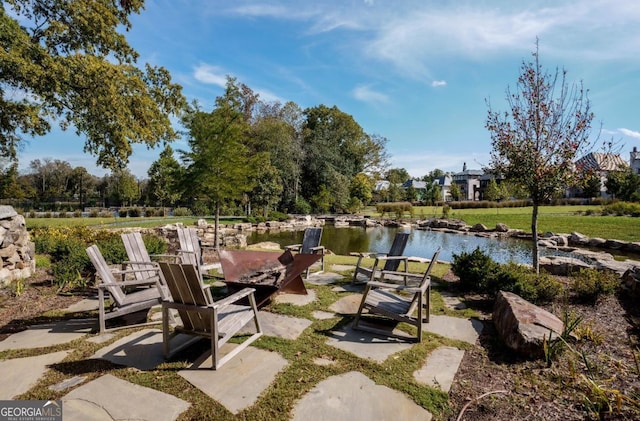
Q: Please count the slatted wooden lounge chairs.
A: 7